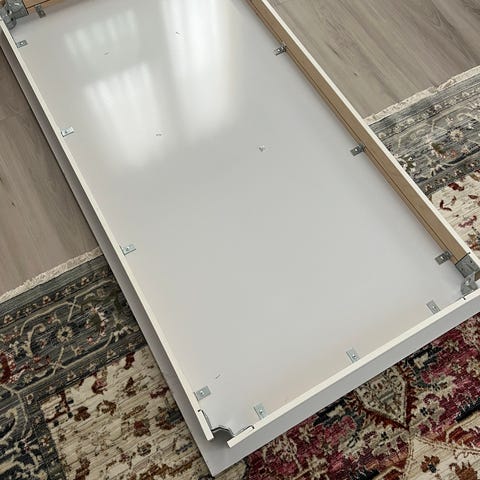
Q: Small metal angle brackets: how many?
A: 11